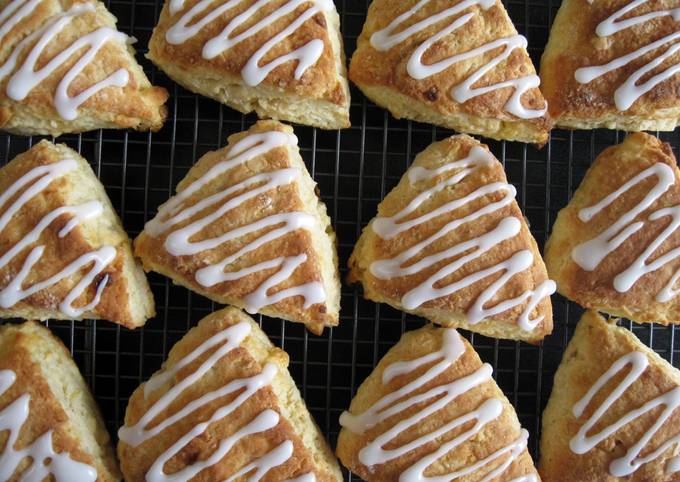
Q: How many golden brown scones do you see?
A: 12